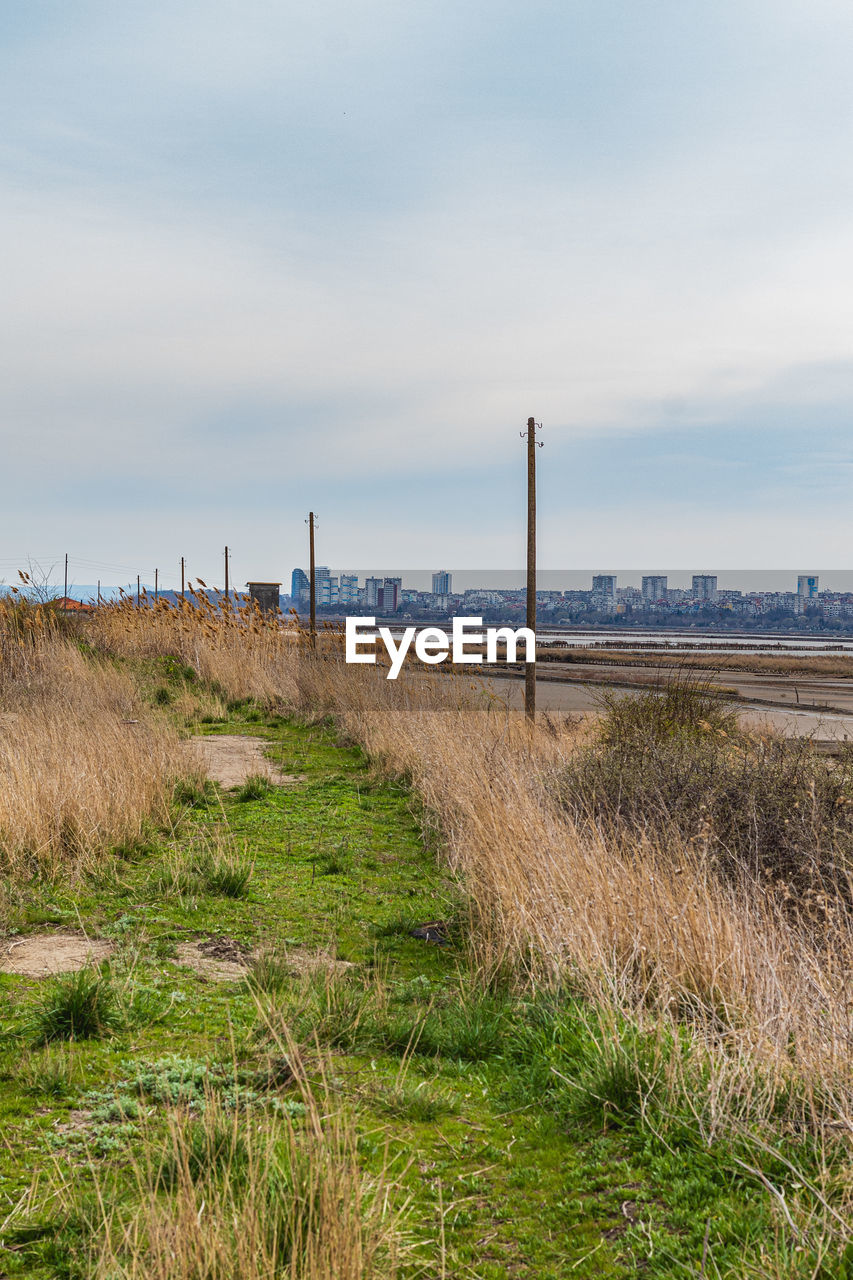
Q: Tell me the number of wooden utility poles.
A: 8